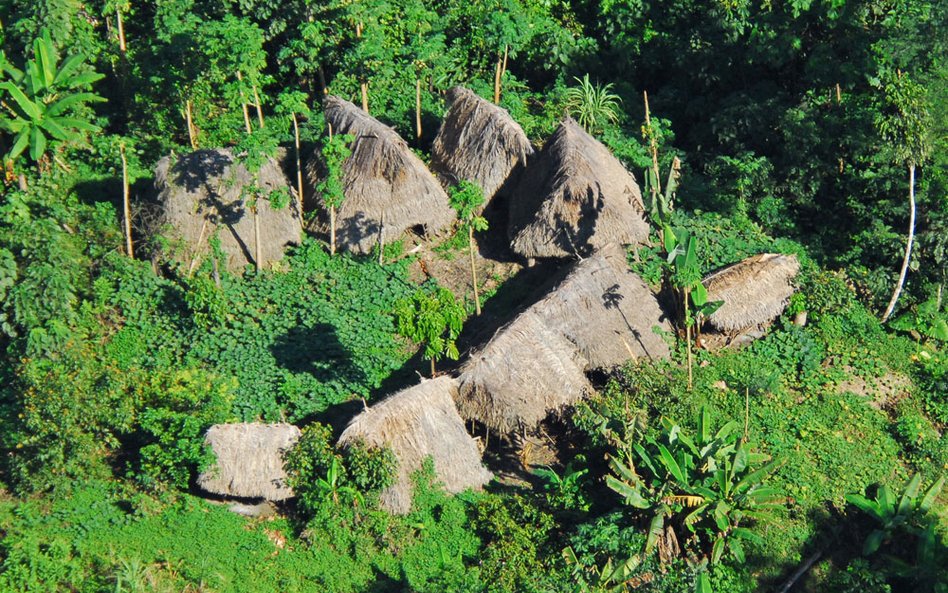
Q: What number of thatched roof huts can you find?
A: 9